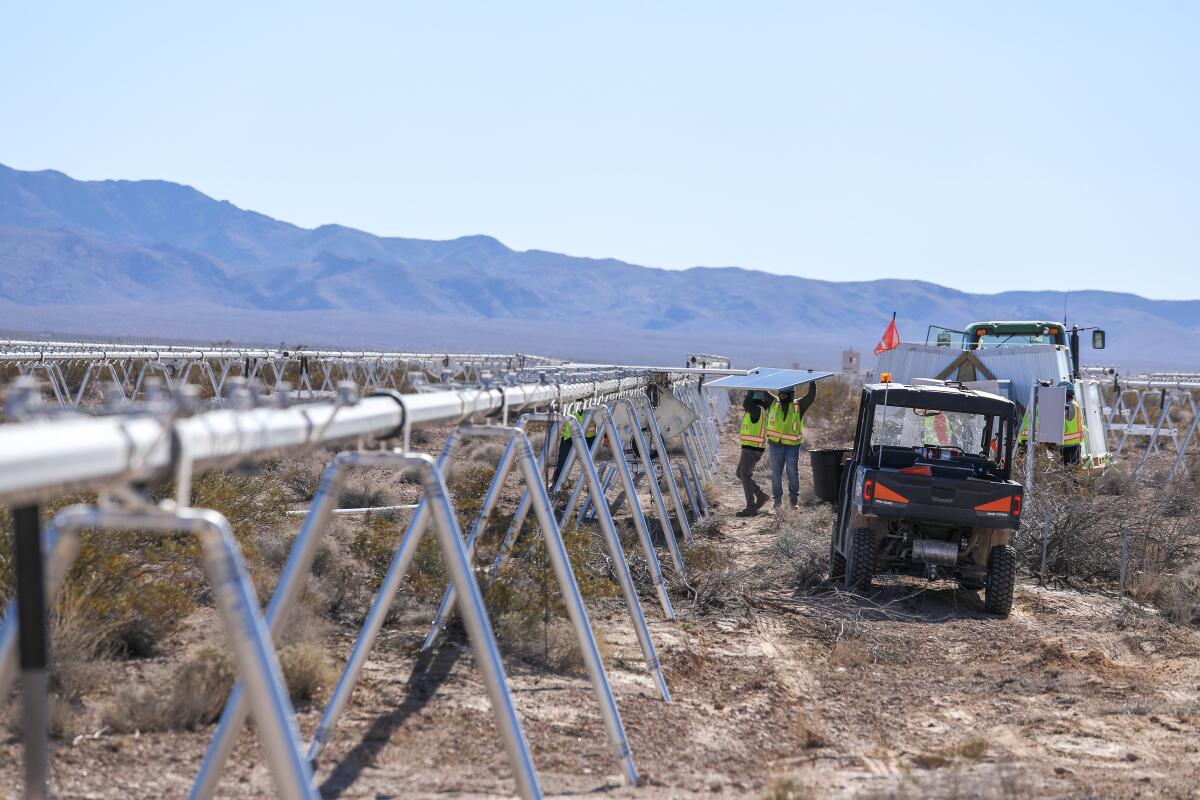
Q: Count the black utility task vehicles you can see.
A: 1